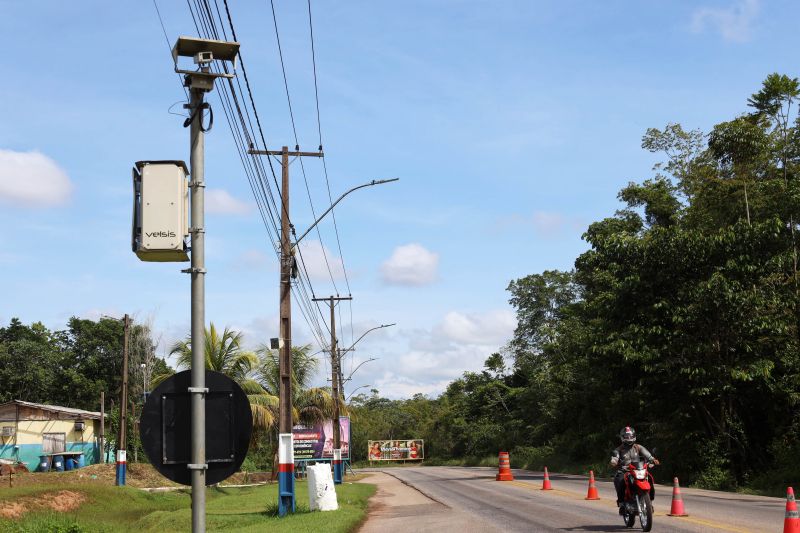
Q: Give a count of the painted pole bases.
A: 3